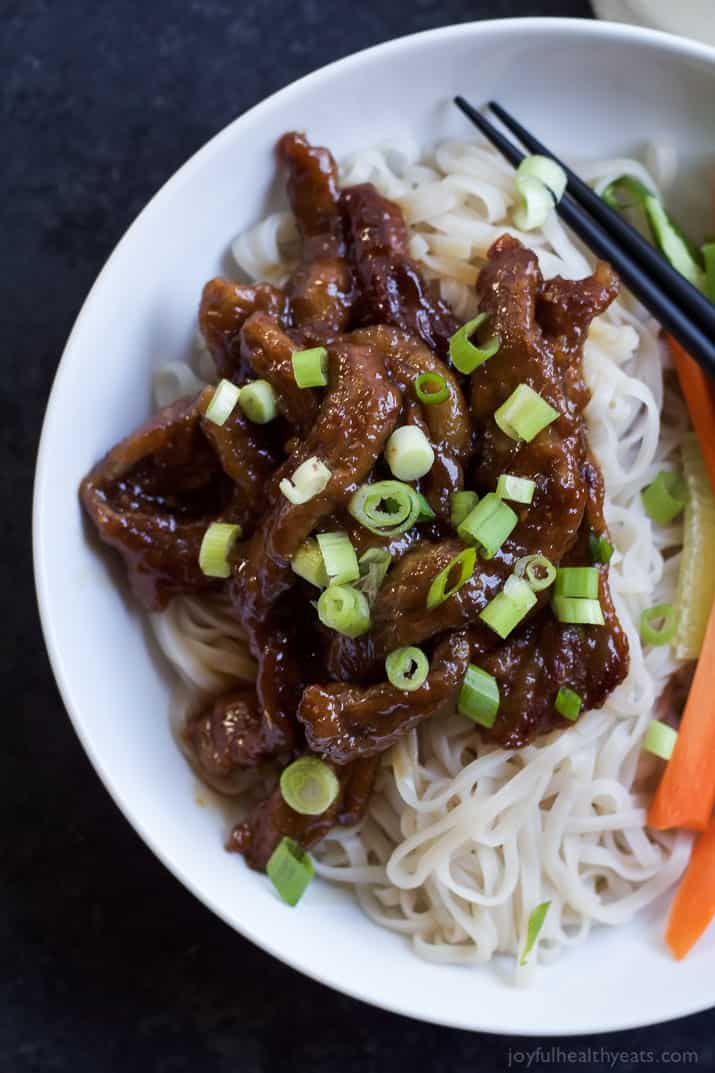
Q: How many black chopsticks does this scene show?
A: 2